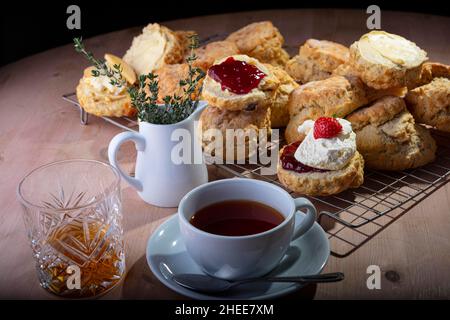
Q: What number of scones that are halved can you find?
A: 5